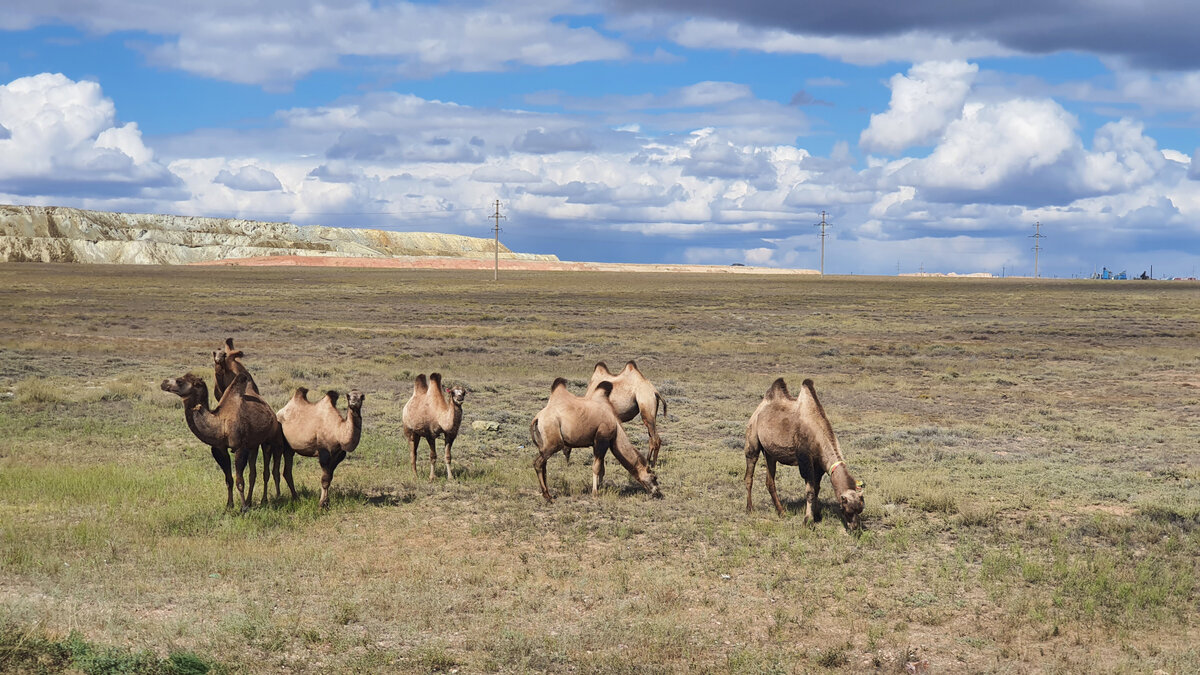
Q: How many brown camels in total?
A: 7